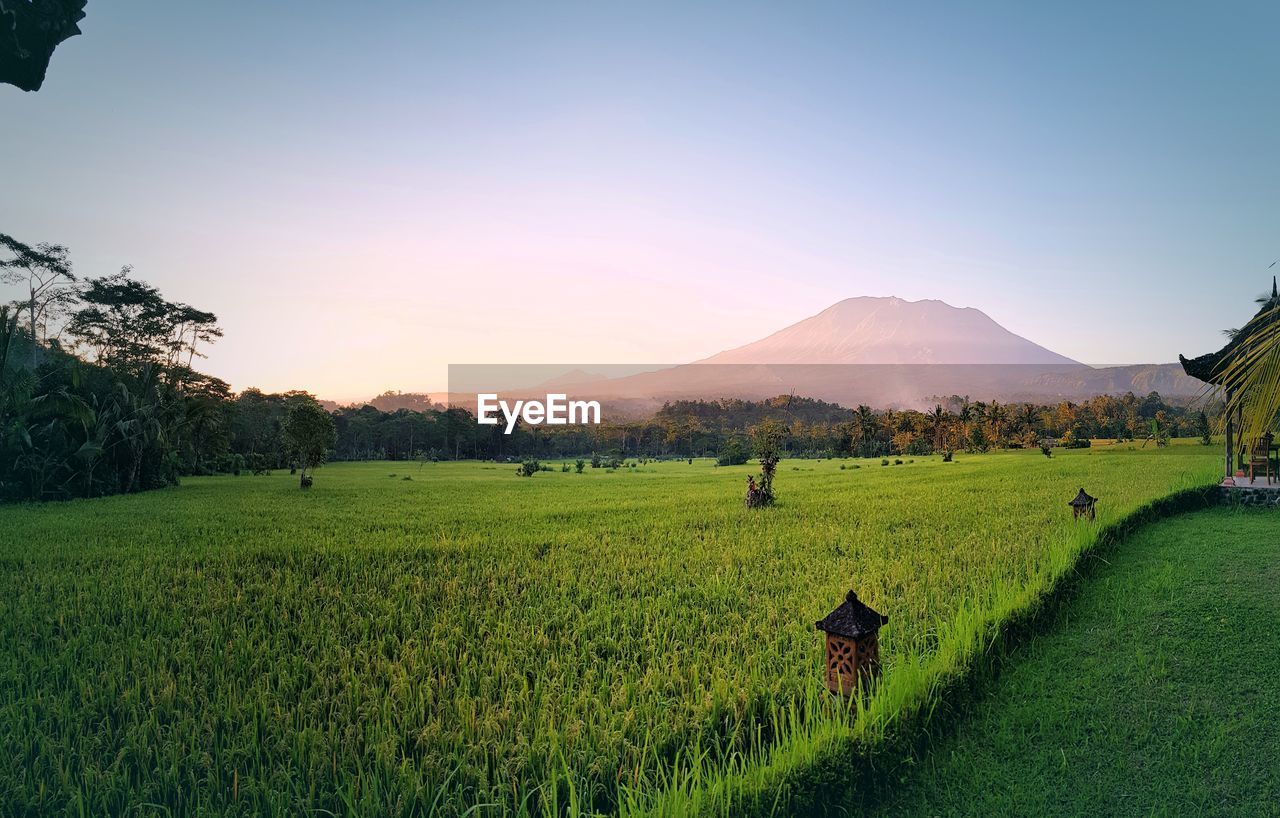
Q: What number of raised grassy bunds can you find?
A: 1